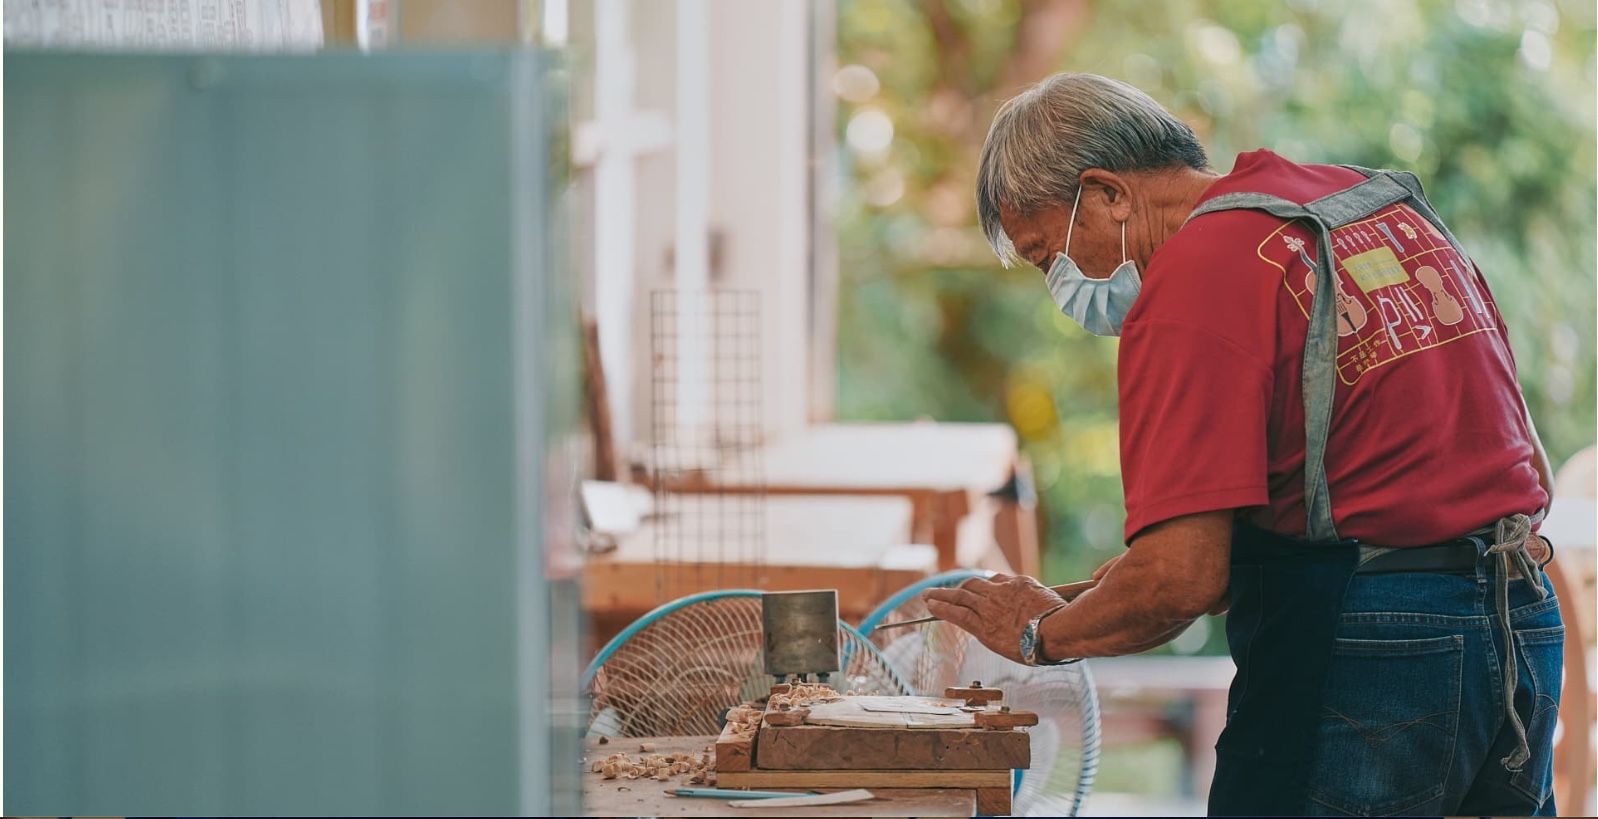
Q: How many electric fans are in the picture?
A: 2